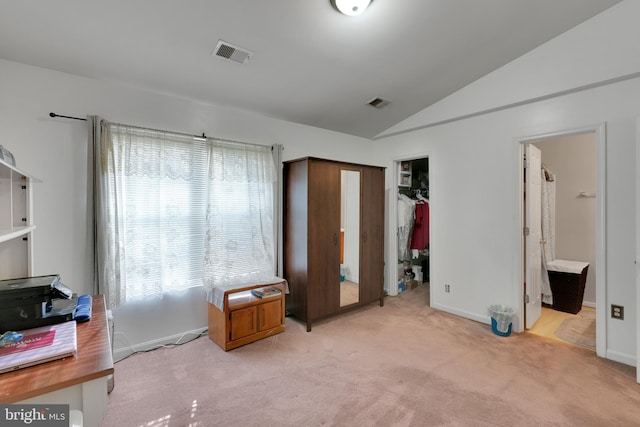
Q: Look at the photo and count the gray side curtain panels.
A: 2